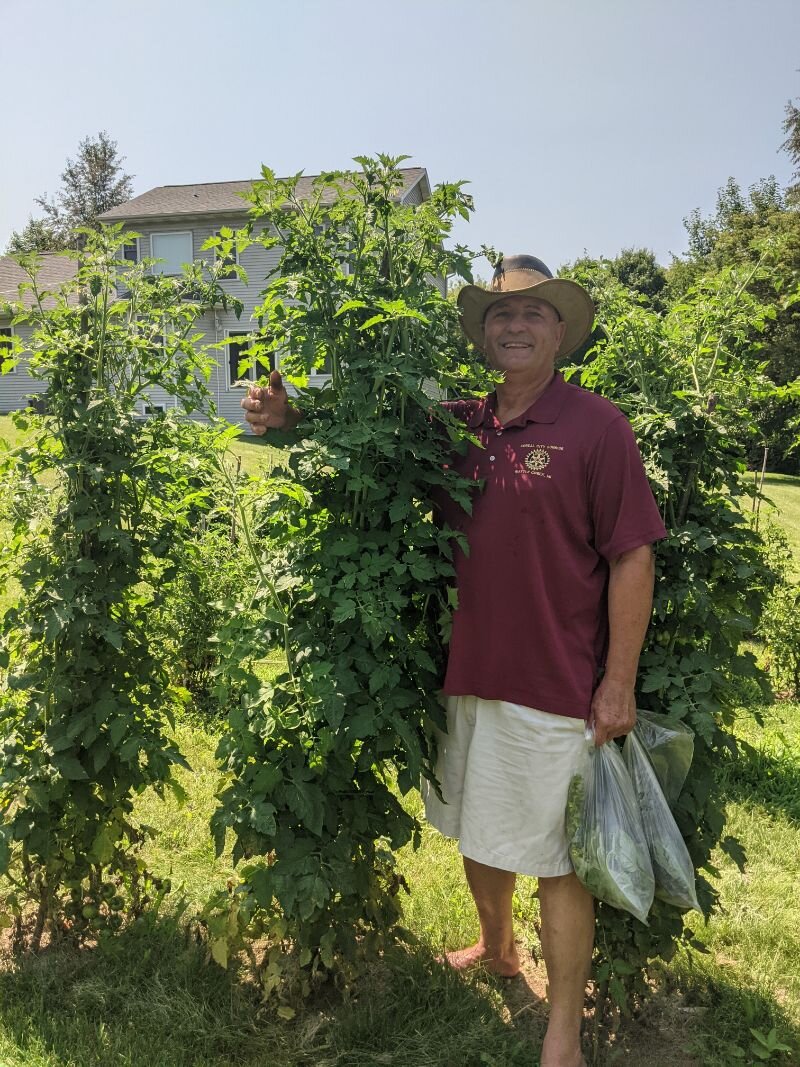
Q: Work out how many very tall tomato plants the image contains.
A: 3